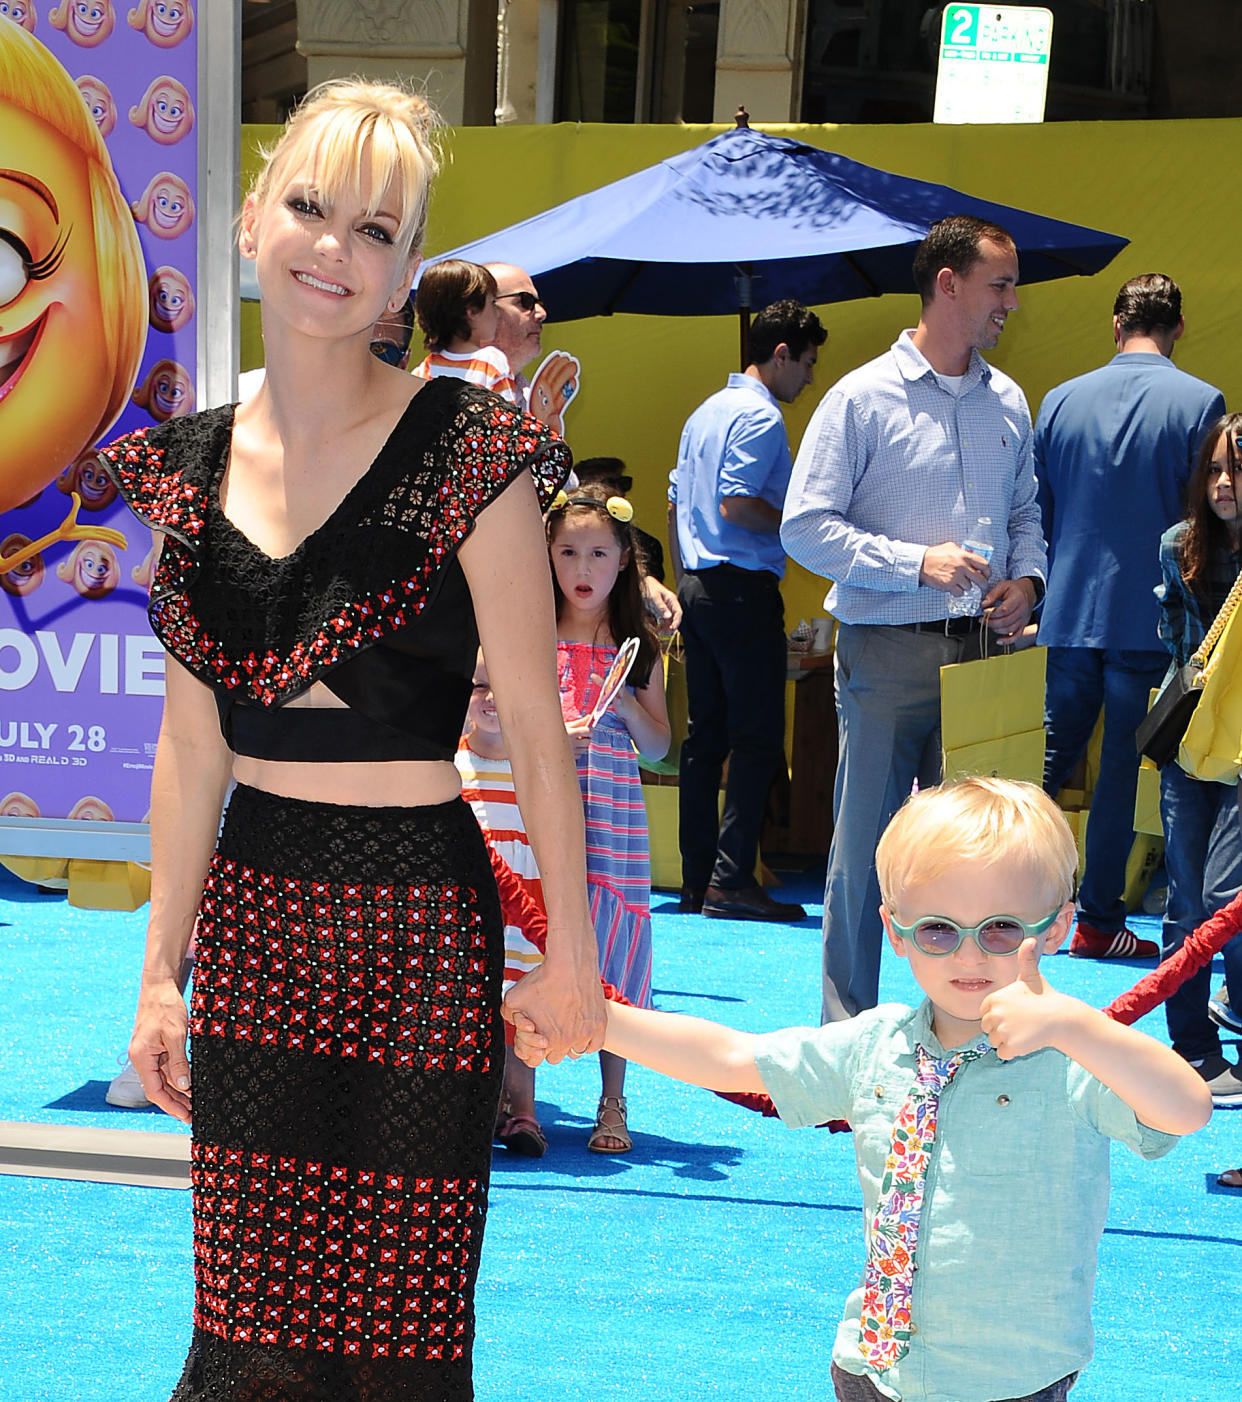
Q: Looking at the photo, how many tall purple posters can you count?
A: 1